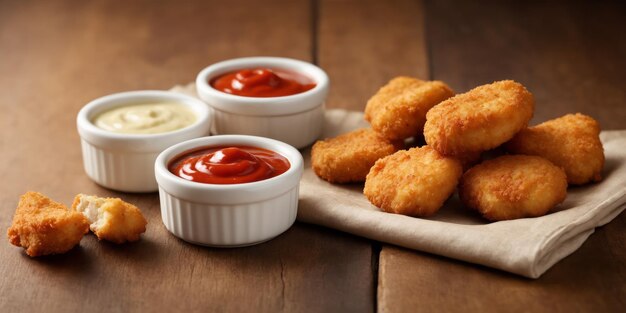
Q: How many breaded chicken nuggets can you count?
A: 8